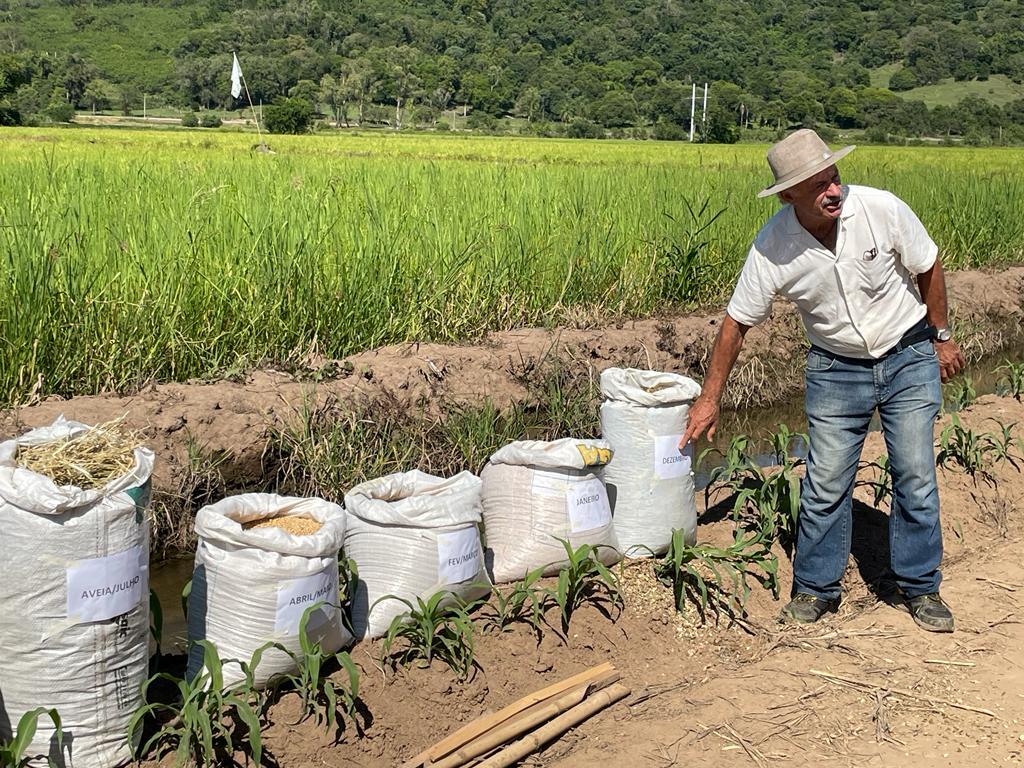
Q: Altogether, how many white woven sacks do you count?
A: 5